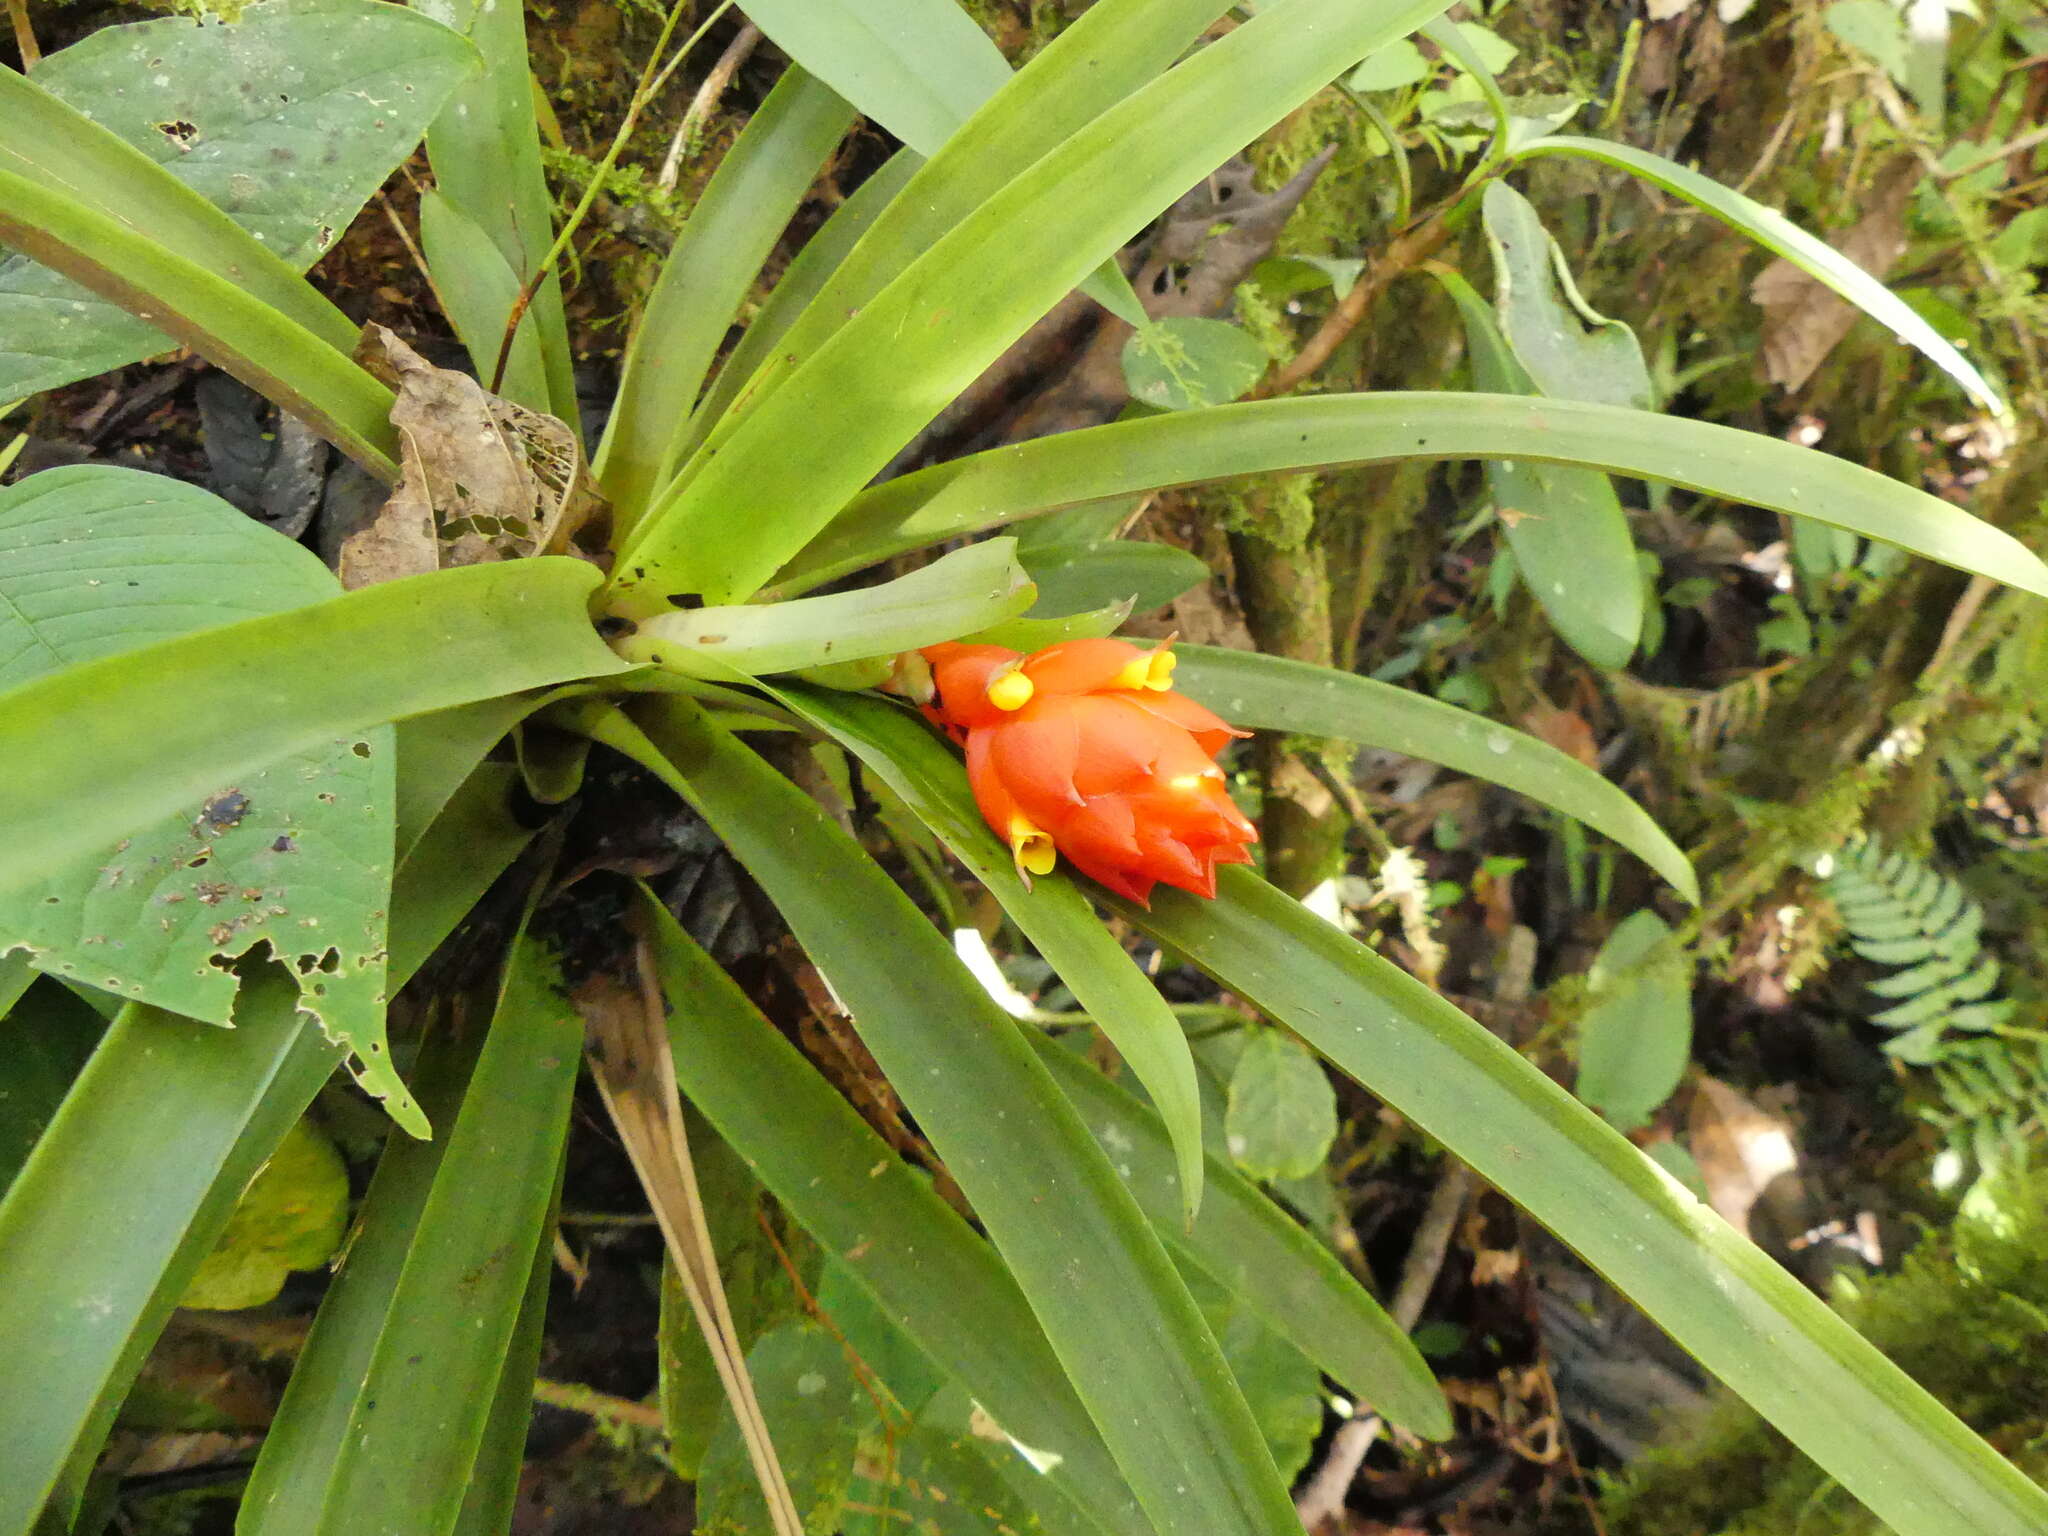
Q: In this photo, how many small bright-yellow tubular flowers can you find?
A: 3